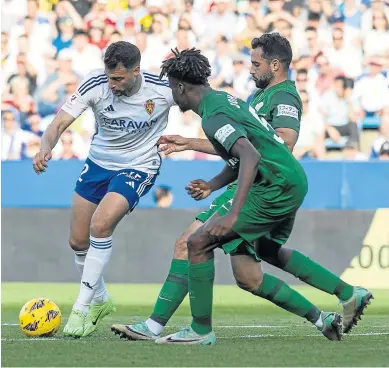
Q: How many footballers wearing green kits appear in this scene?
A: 2